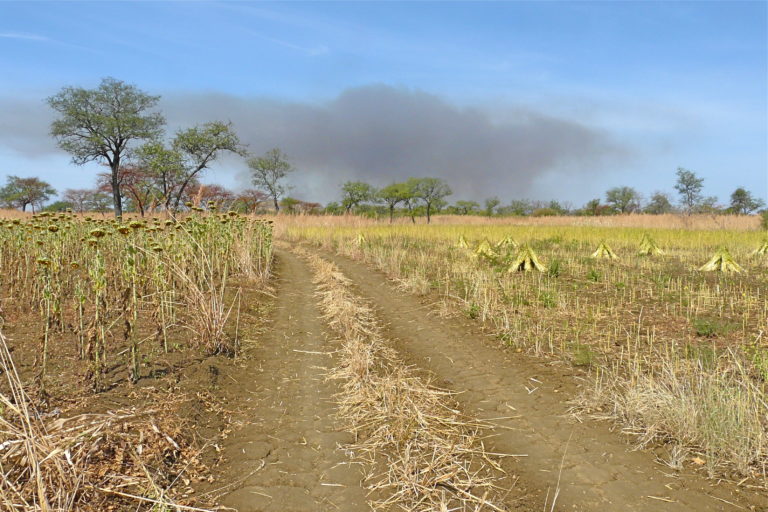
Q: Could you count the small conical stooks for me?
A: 9